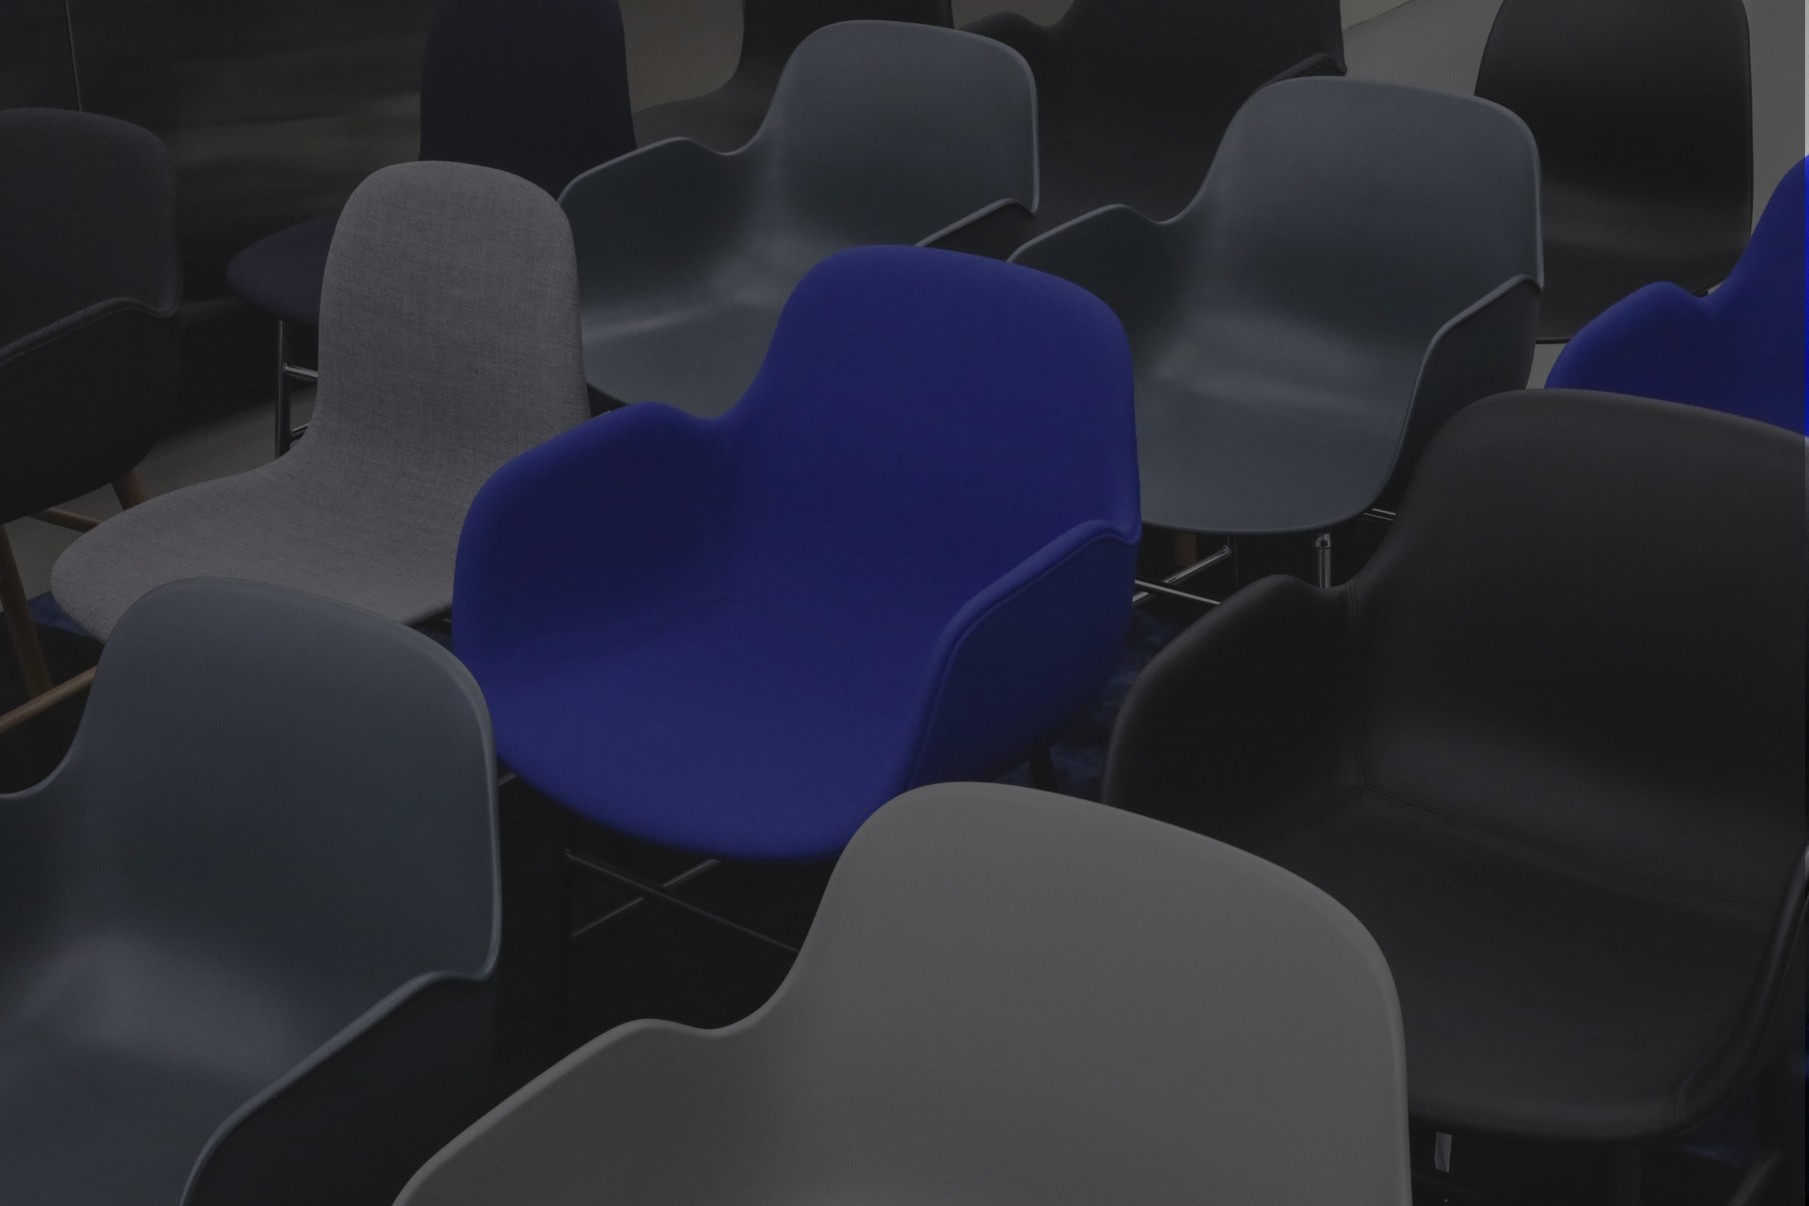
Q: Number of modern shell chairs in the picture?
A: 13